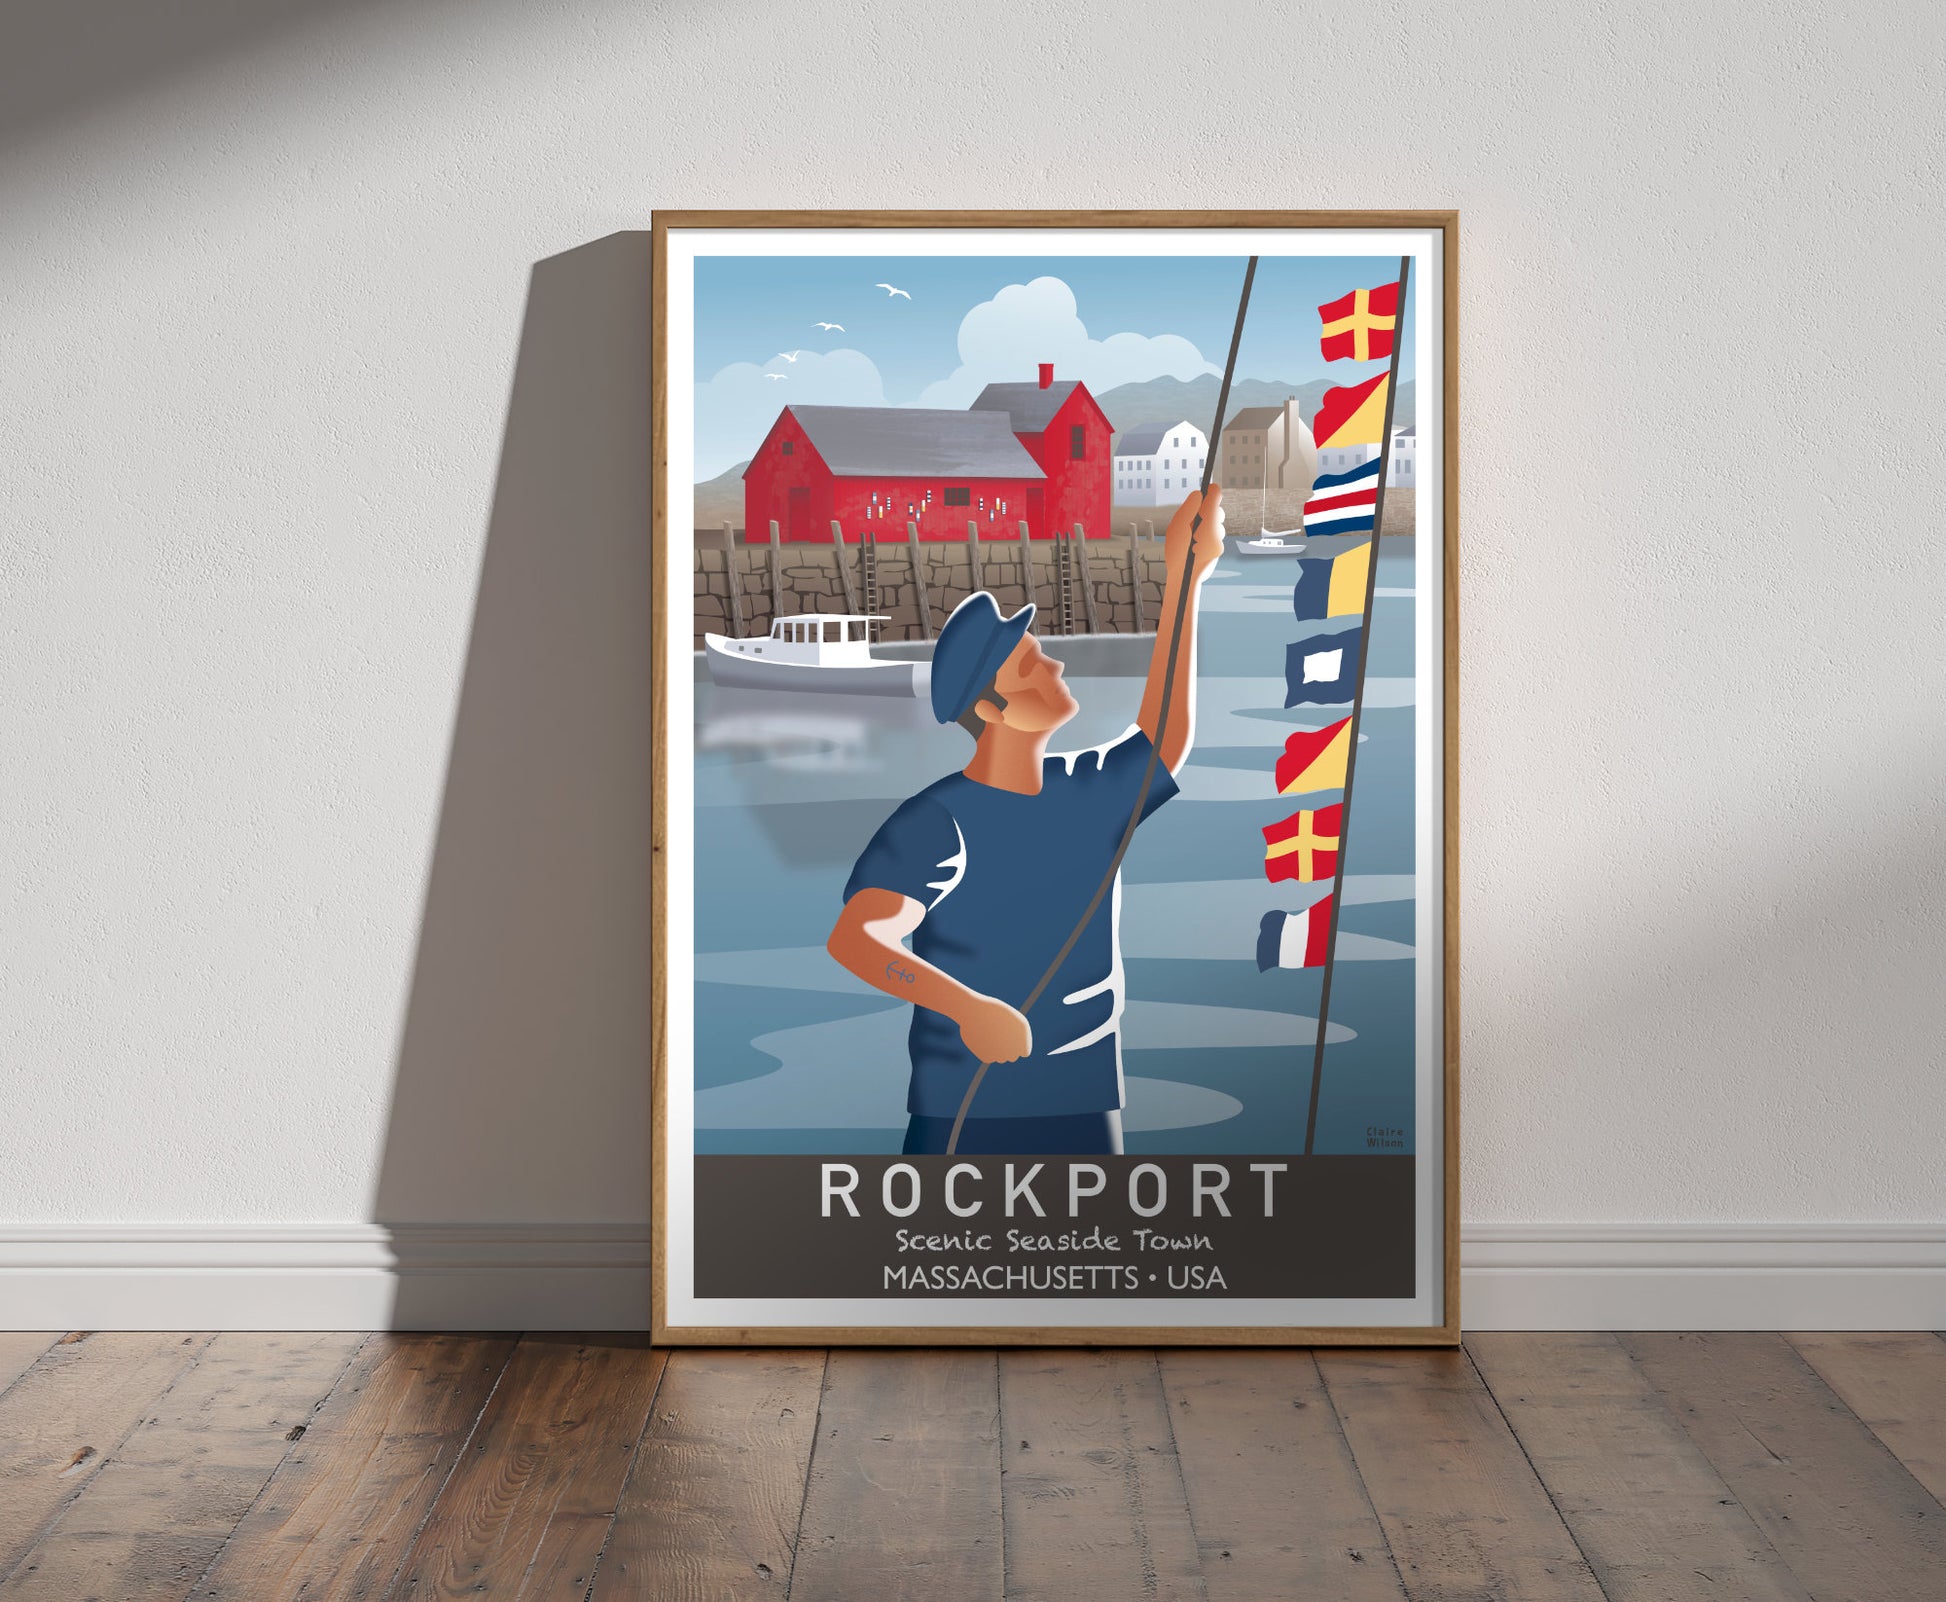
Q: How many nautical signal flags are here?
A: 8